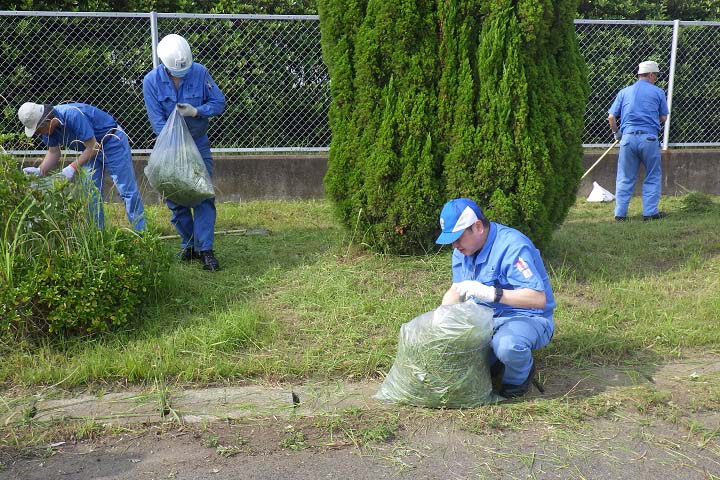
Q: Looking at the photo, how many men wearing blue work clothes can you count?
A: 4